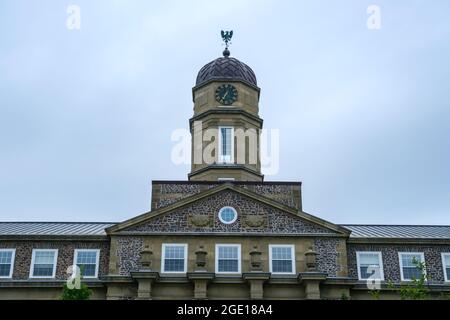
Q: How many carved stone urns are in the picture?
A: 4